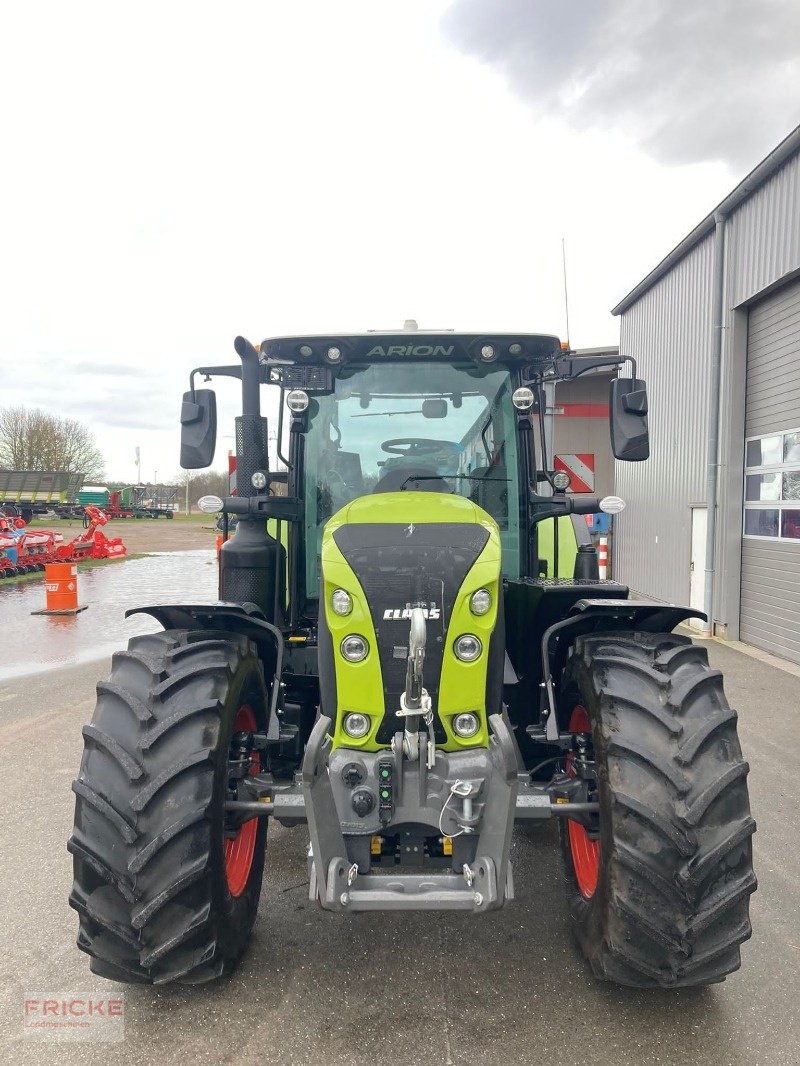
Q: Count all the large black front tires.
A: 2